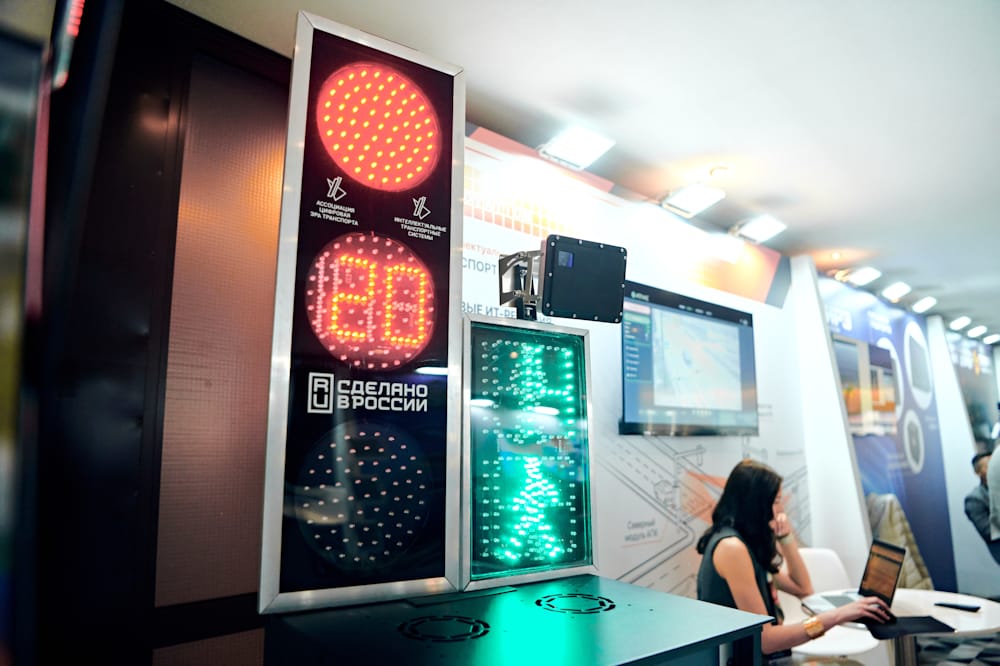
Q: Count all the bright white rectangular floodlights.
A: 9